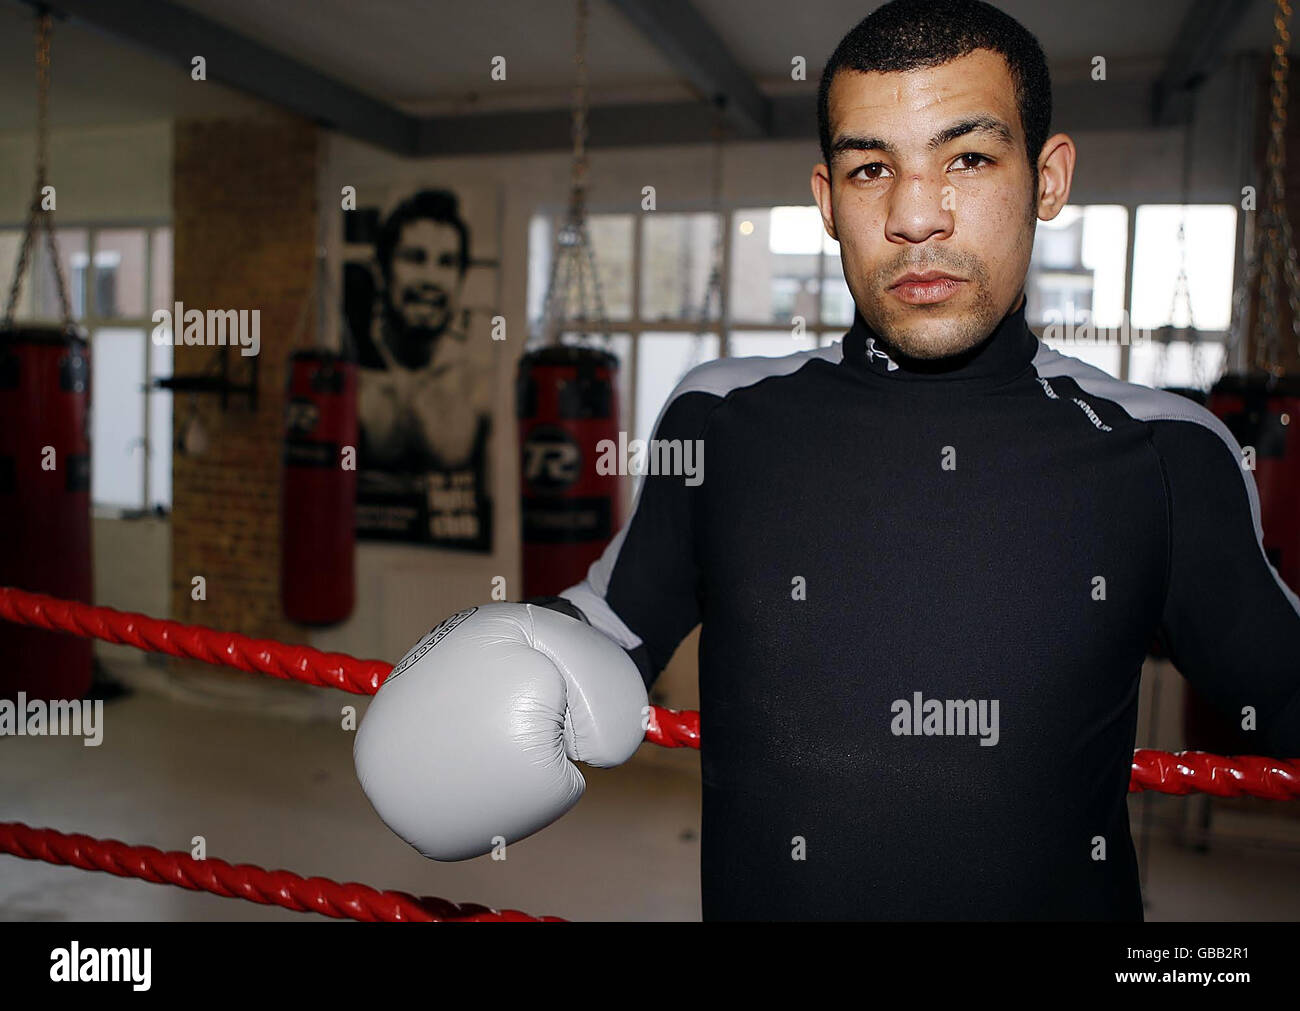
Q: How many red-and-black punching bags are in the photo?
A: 4